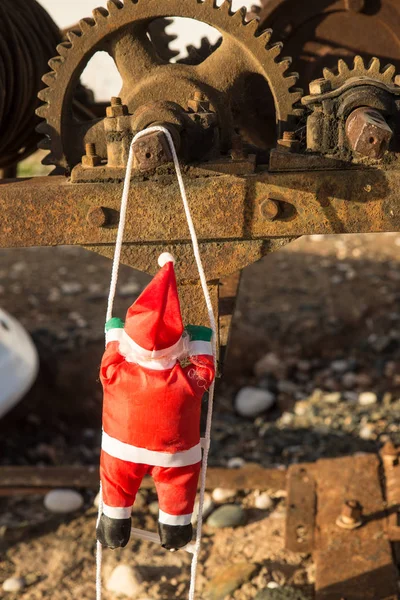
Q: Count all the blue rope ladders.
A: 0